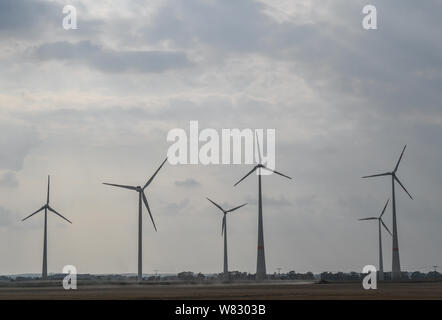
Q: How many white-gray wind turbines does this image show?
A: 6